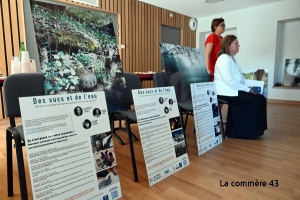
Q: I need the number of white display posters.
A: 3